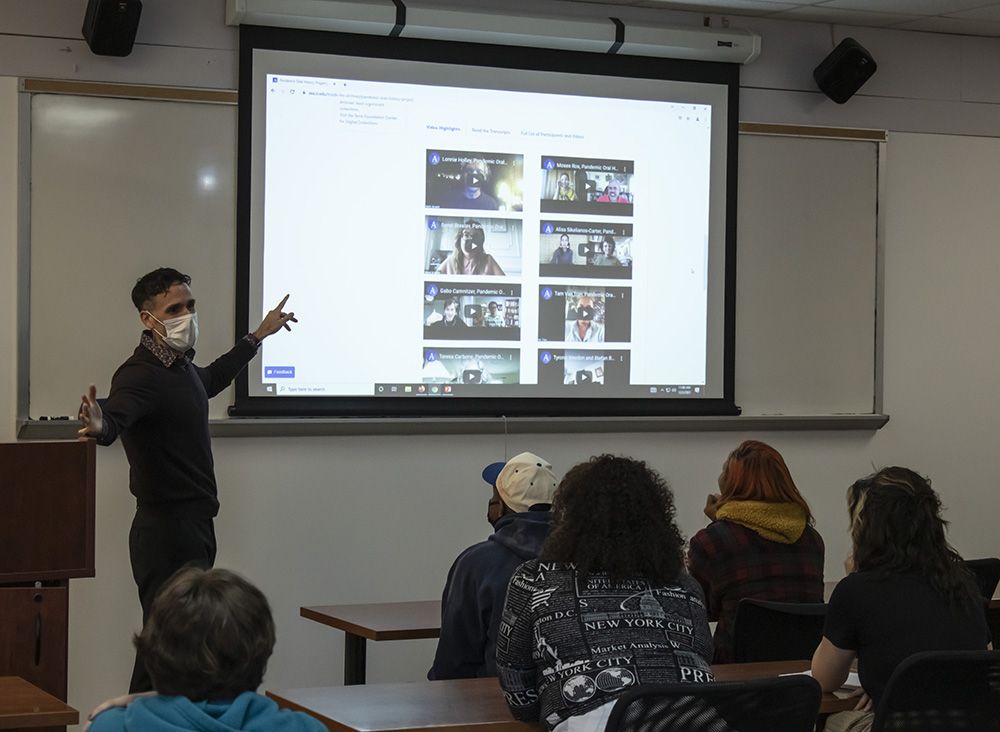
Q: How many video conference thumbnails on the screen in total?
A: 8